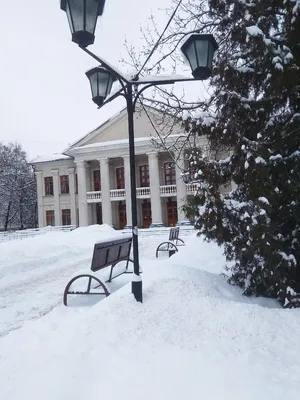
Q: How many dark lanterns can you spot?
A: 3